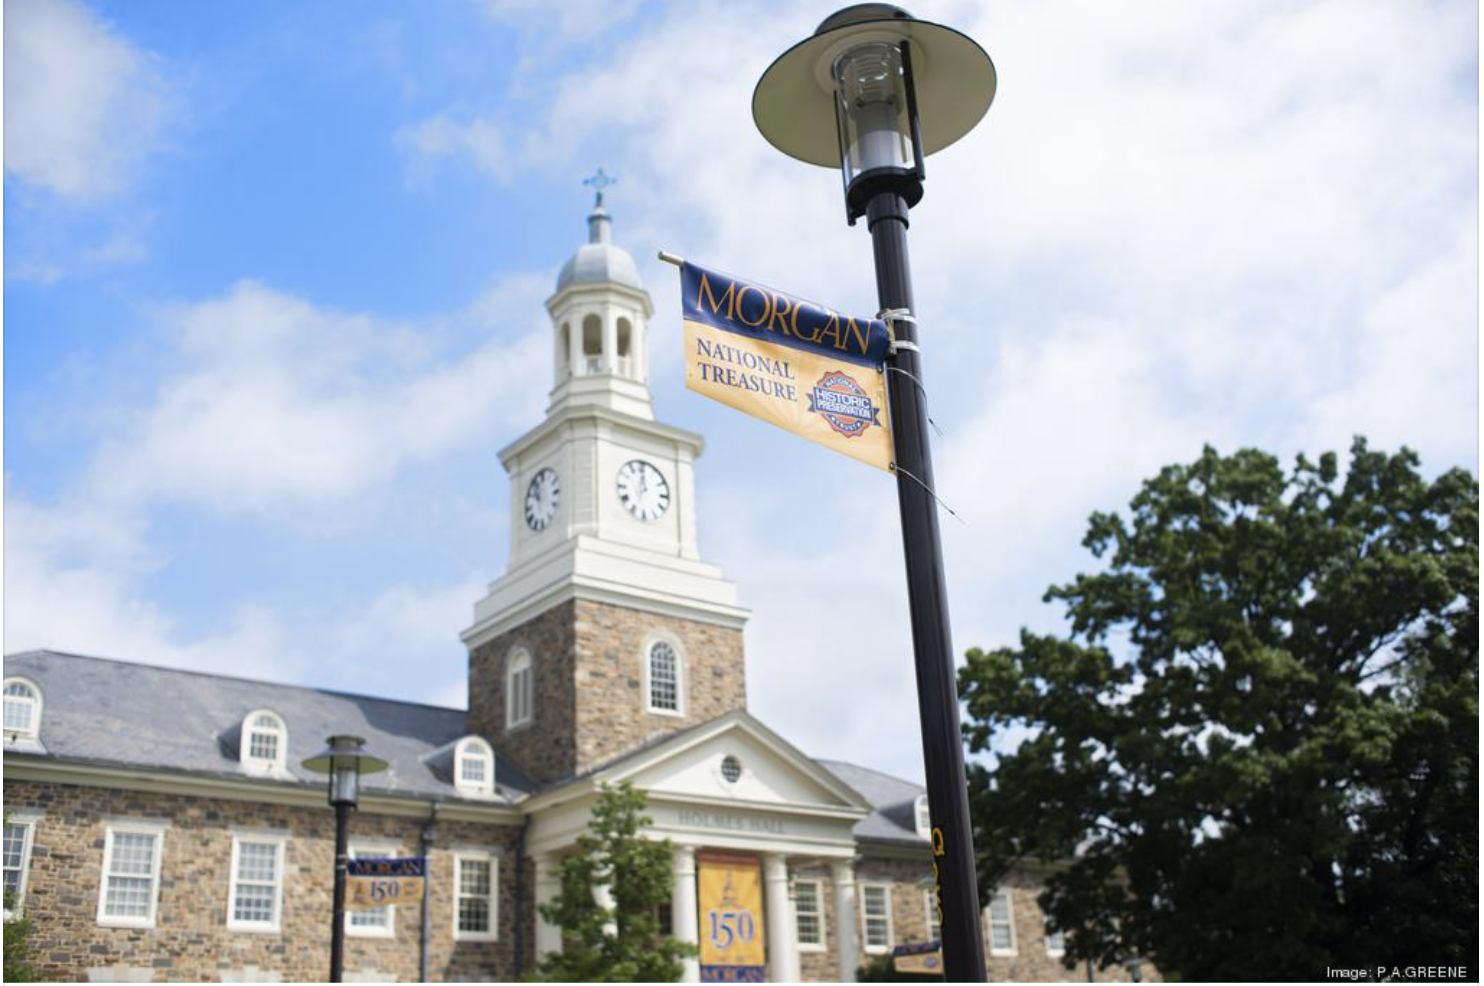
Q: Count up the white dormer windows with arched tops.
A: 4